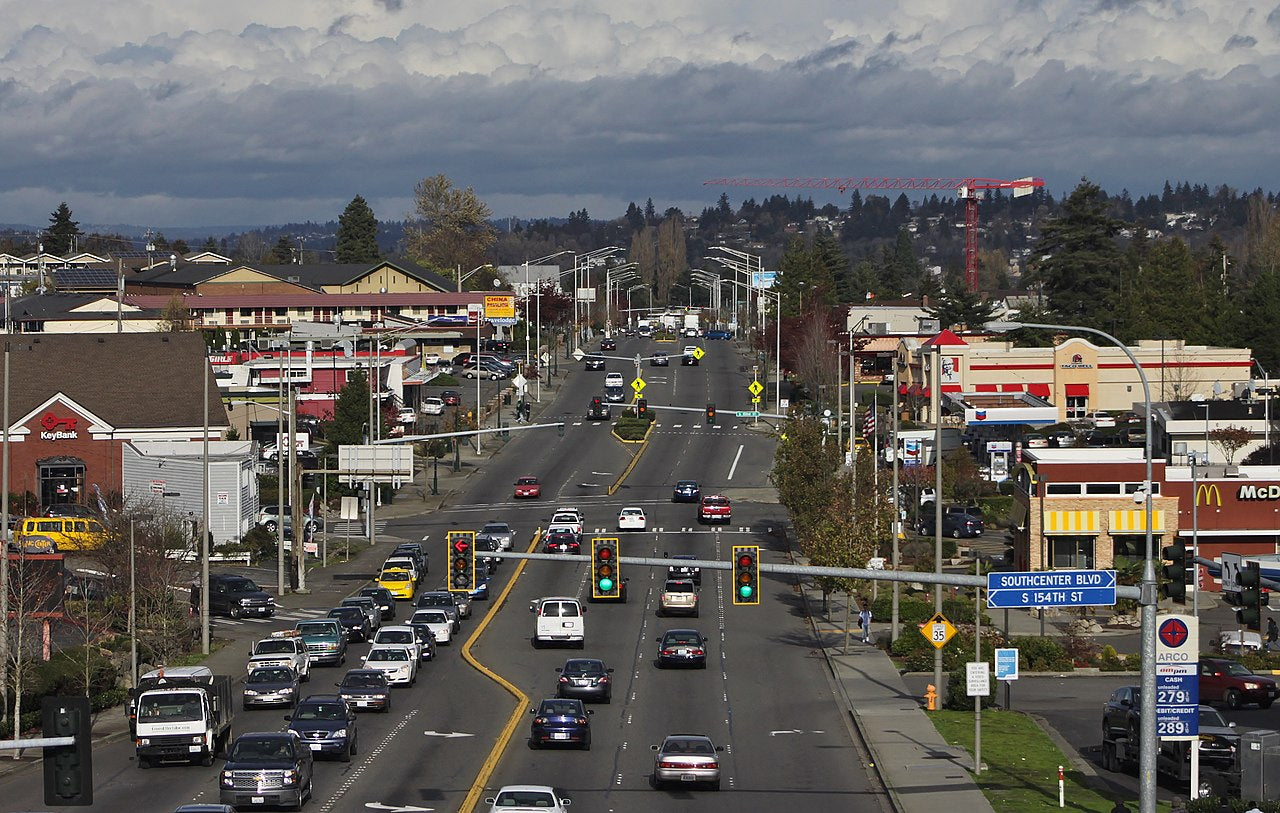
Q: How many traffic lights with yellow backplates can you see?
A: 3